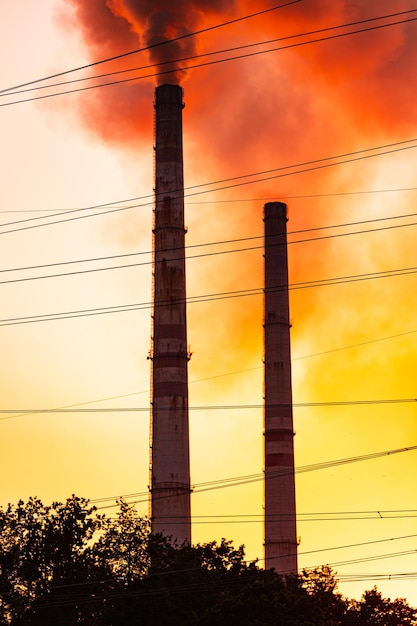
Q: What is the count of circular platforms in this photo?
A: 8